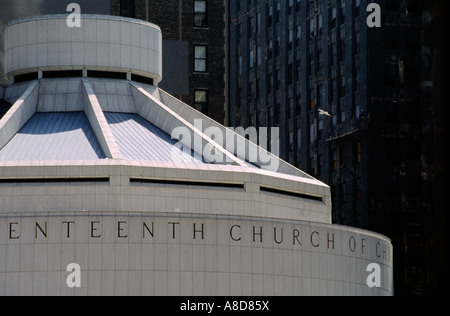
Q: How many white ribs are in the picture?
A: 4